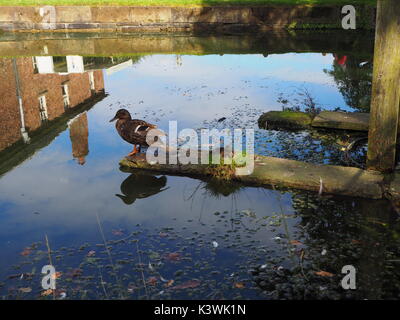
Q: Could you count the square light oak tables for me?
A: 0